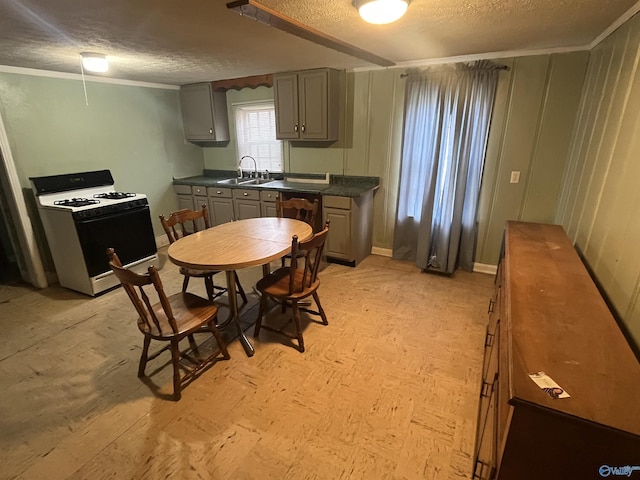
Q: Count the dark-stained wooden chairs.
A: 4